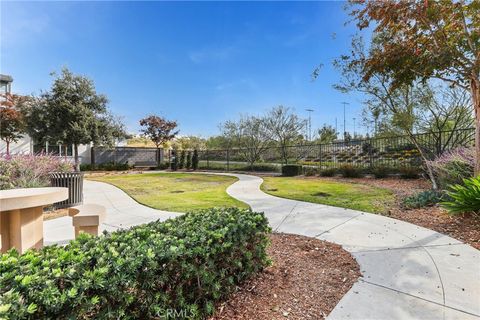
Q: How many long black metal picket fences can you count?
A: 1